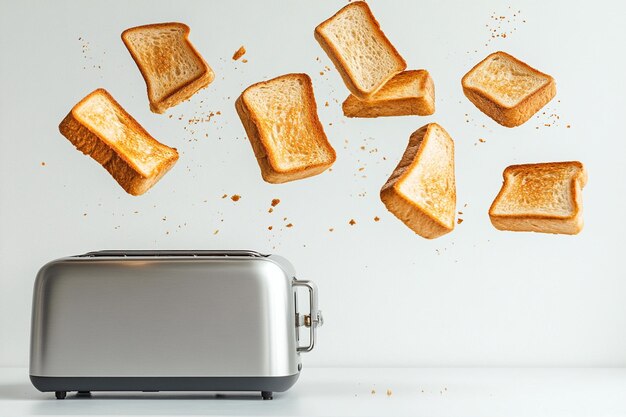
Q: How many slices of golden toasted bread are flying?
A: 8